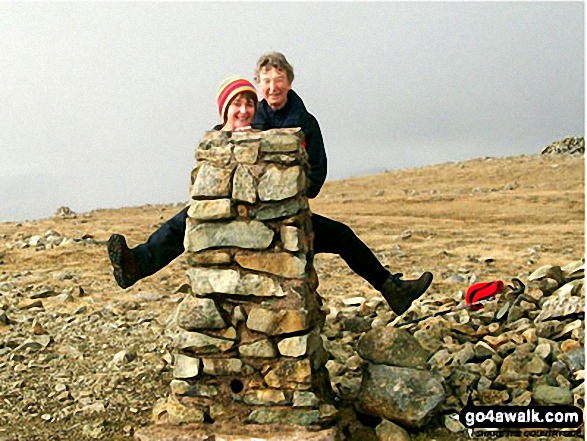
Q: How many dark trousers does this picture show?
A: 2